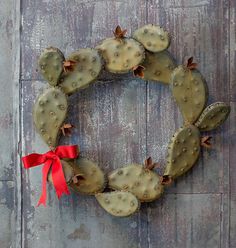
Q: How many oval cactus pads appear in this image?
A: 13